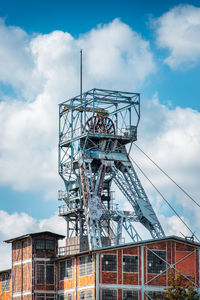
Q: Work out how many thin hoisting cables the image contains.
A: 2